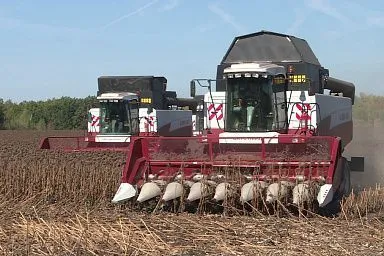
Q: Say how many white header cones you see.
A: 9